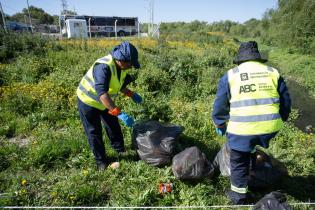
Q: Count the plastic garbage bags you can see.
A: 4